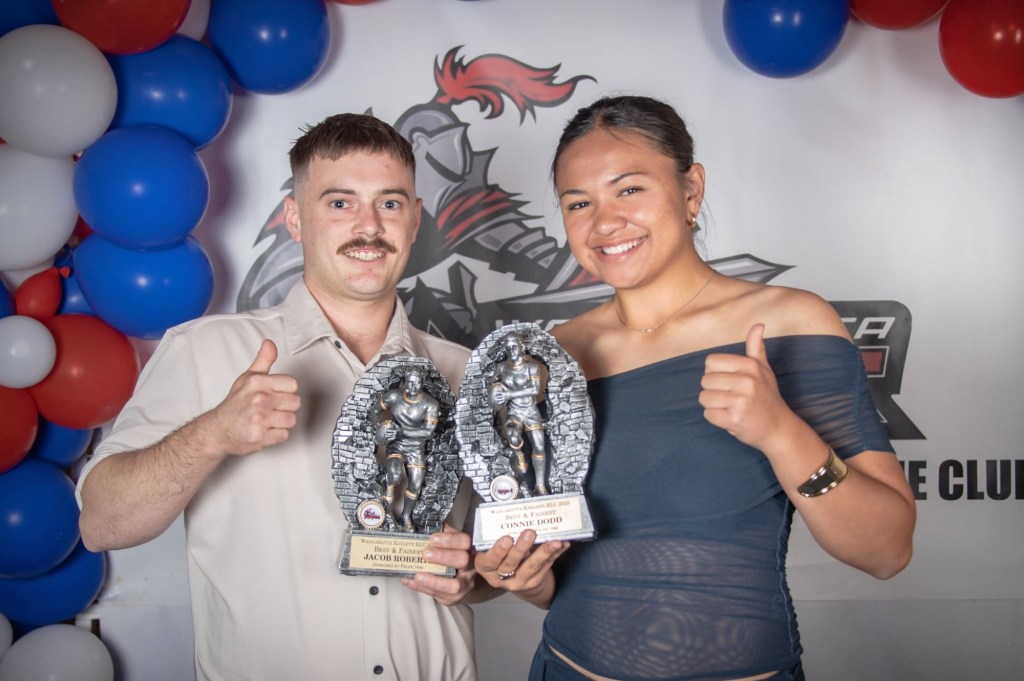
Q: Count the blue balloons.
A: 11